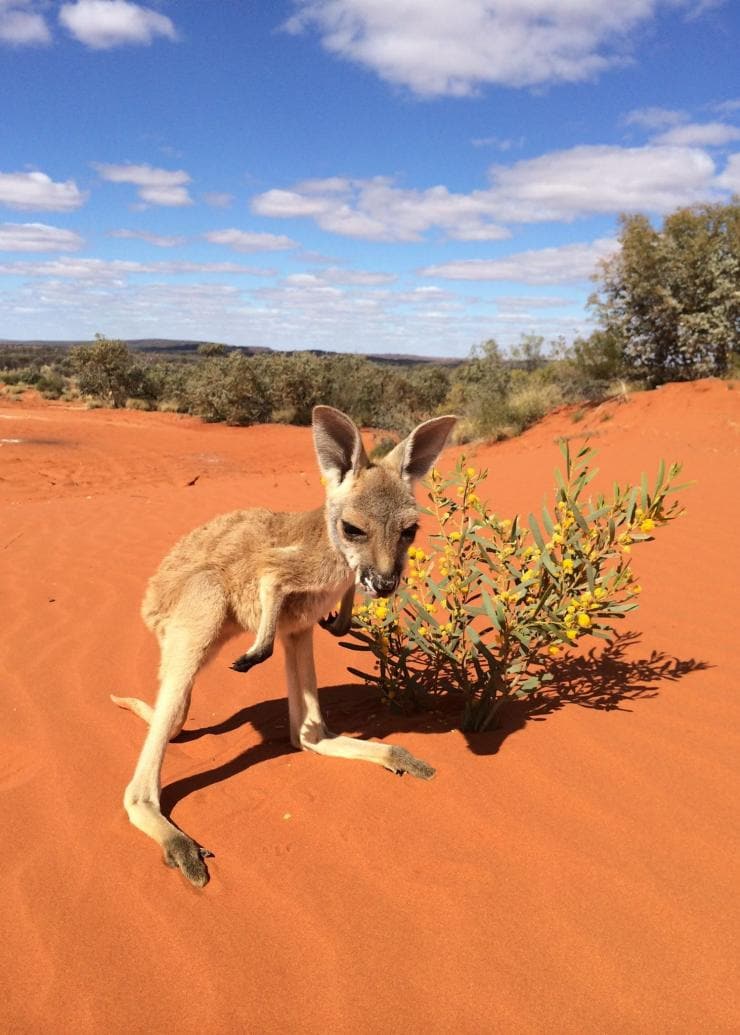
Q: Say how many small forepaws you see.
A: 2